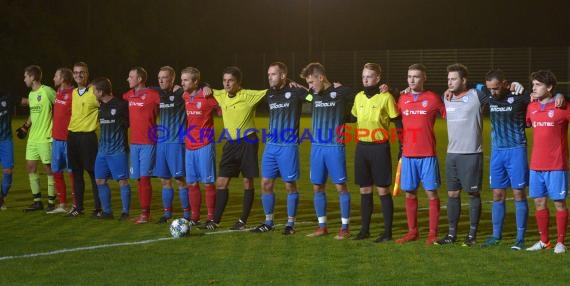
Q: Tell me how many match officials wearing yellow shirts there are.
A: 3